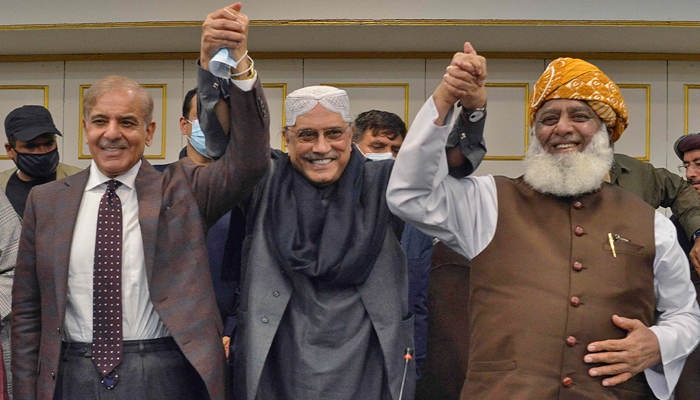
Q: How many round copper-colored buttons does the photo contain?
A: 6